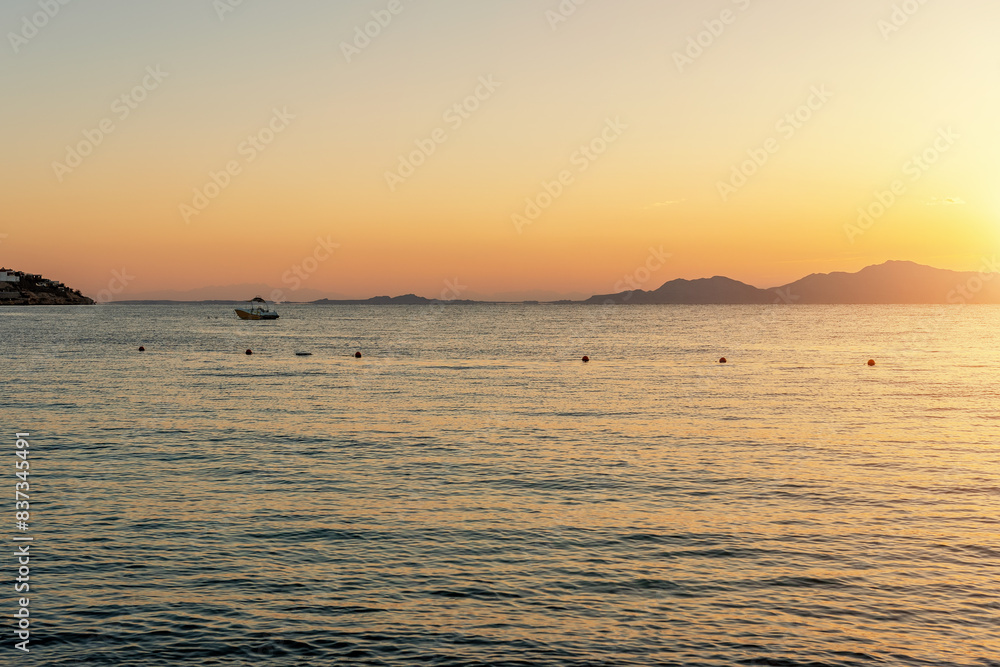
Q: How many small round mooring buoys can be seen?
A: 6